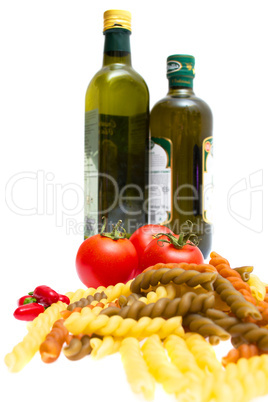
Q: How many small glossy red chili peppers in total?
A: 4